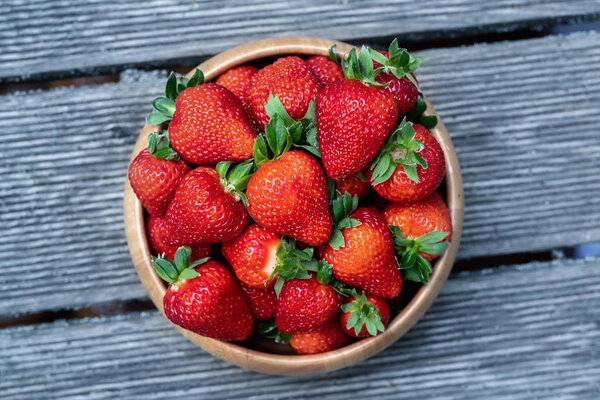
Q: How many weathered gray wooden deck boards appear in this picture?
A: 3